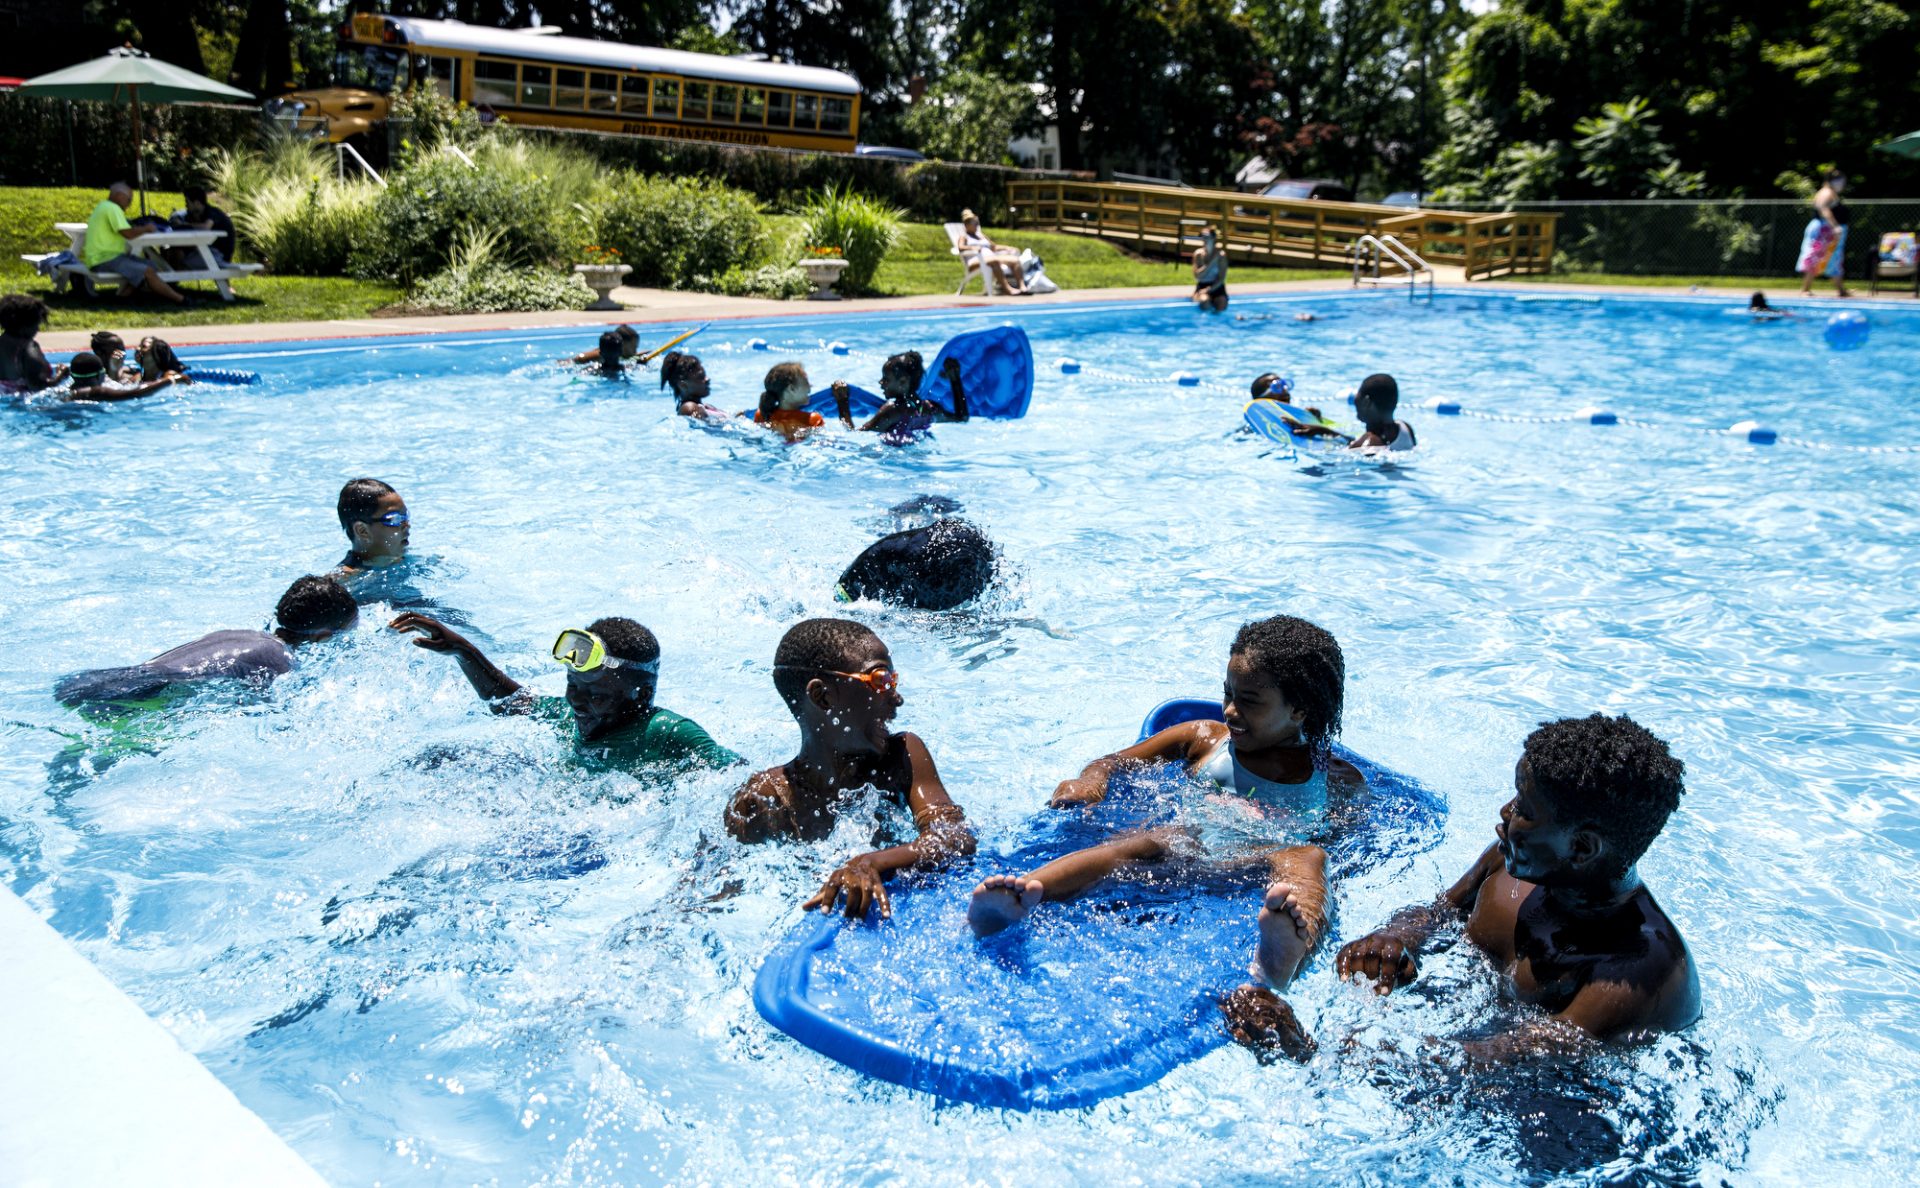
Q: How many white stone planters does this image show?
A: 2